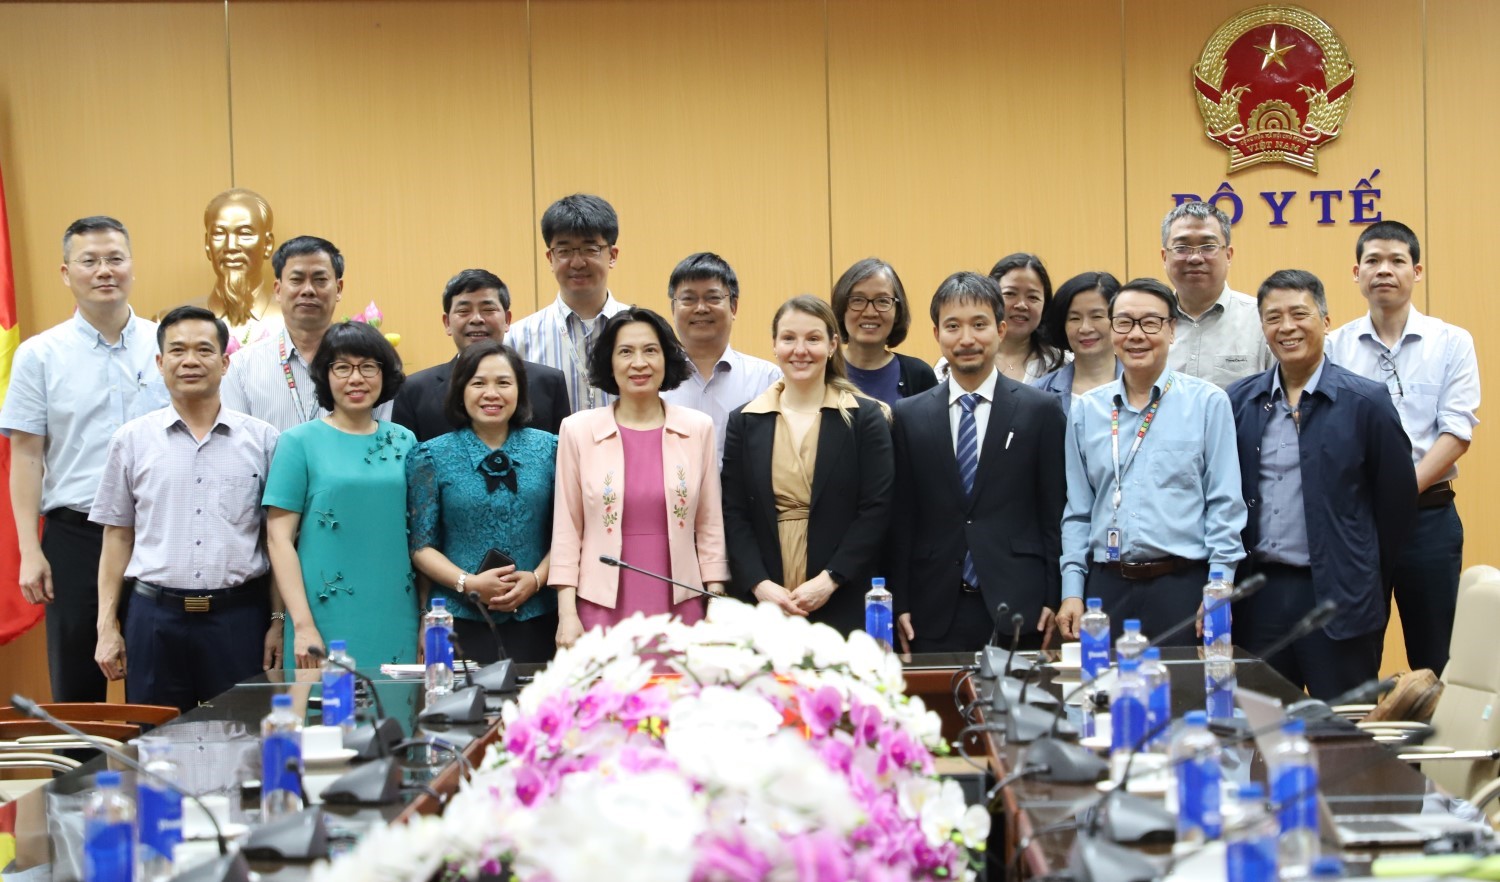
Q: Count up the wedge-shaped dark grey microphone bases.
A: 12